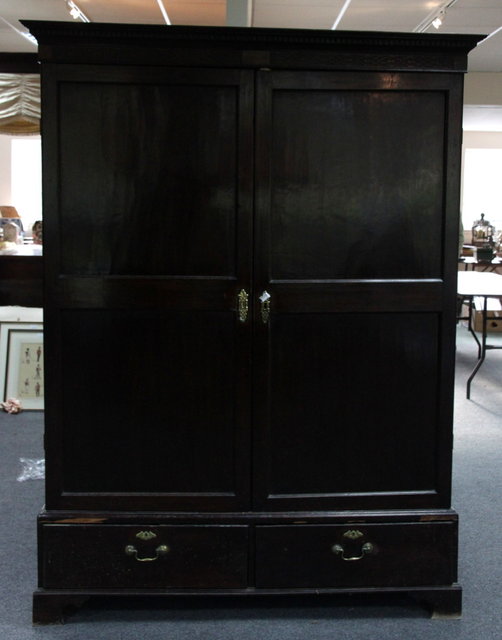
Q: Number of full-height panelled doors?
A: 2